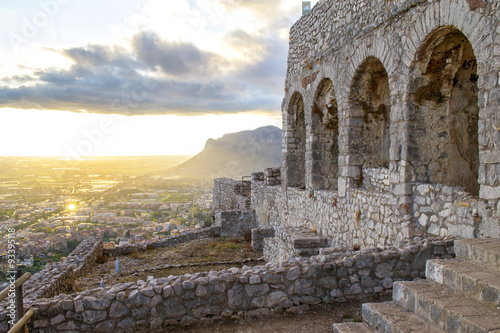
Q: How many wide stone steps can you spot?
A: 5